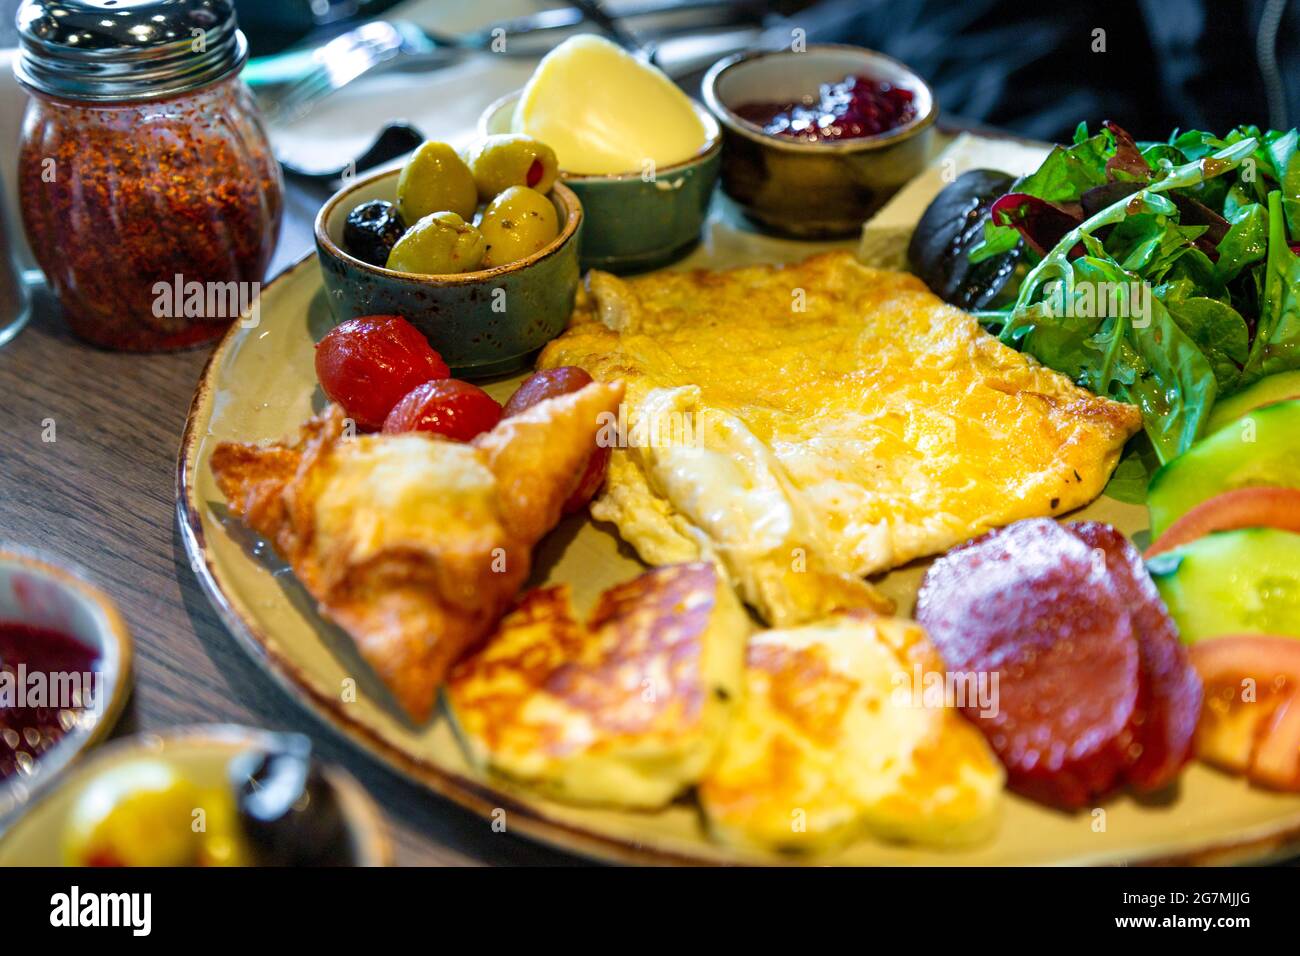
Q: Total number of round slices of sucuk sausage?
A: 2